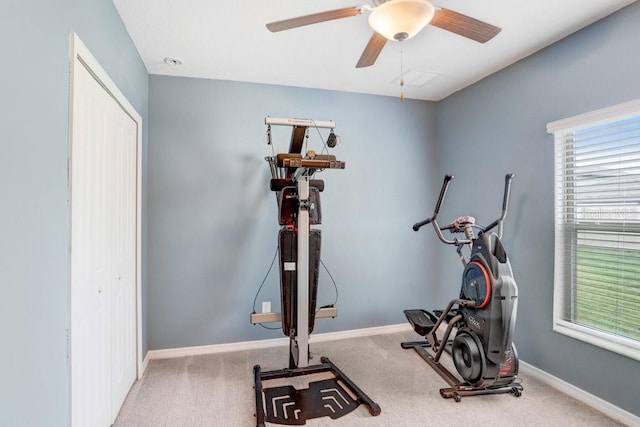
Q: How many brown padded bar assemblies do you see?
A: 1